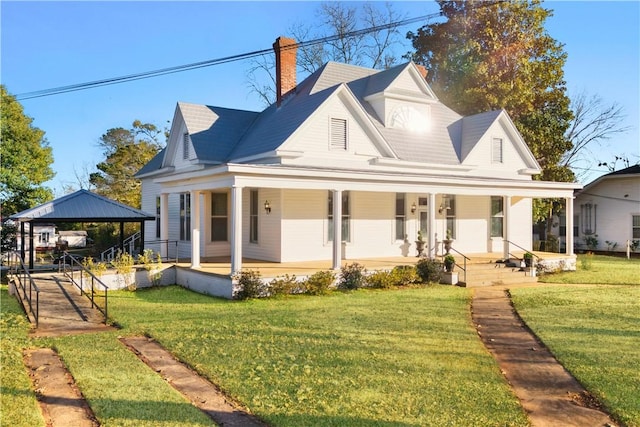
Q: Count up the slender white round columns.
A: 7